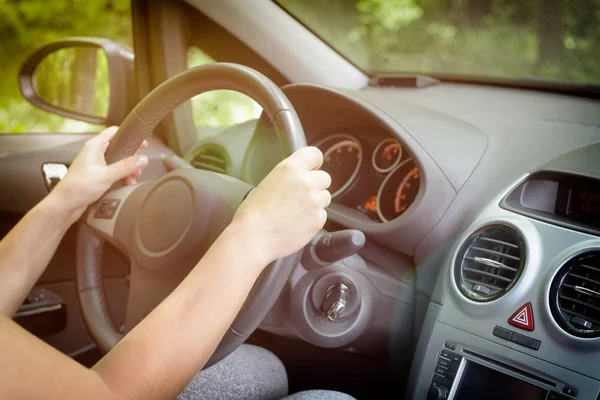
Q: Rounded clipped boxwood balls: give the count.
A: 0